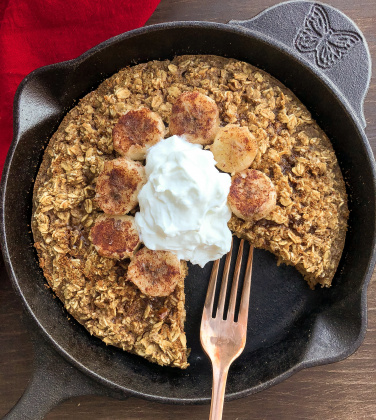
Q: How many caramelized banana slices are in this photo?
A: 7